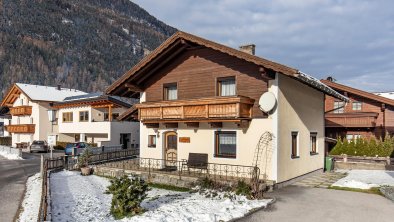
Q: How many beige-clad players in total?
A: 0